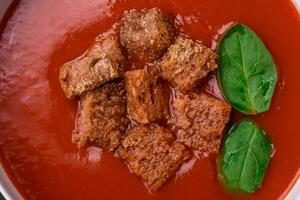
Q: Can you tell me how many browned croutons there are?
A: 7